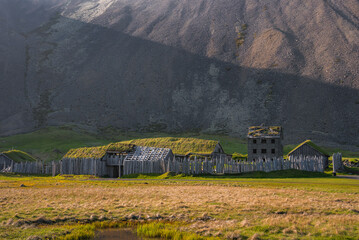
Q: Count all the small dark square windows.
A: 6